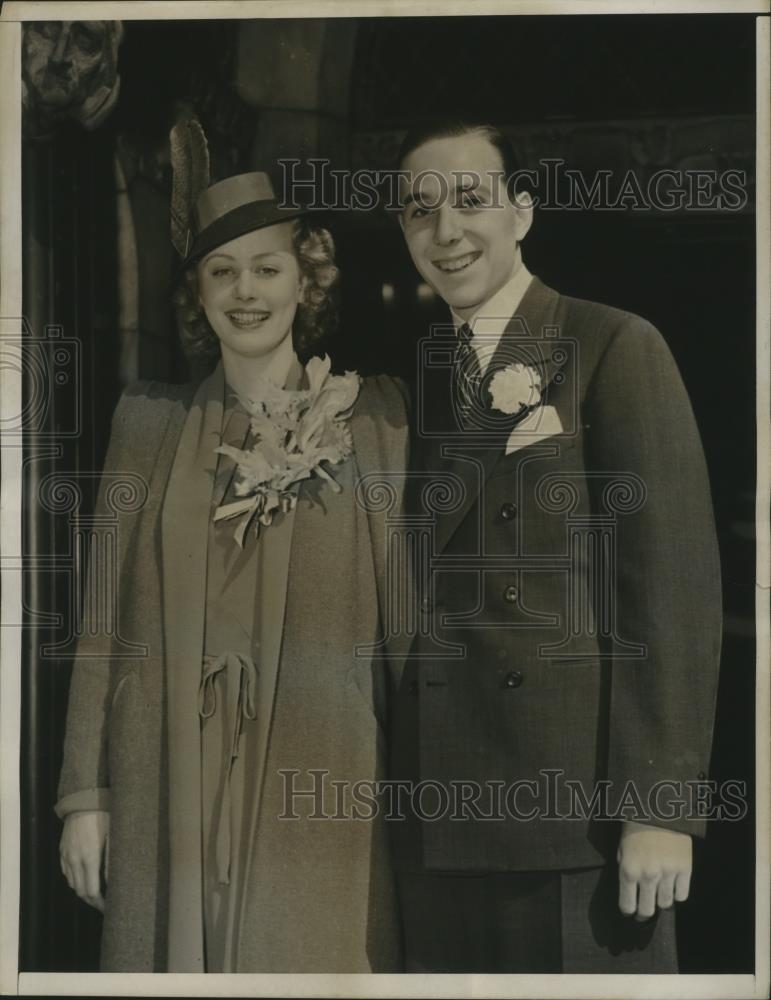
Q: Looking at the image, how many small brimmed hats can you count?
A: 1